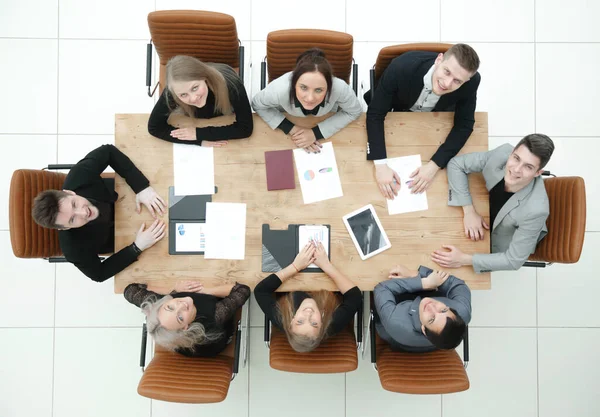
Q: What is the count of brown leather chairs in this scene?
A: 8